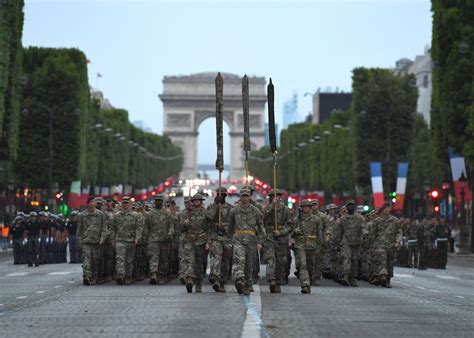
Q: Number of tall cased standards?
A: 3